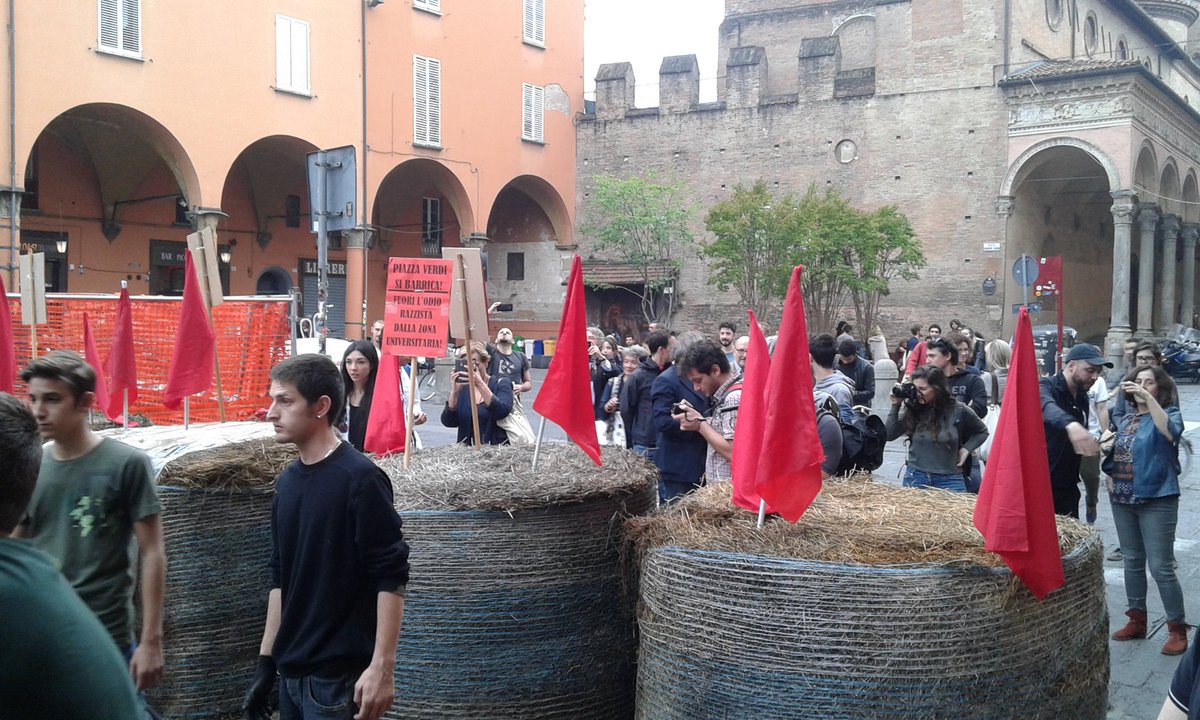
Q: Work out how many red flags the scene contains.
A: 9